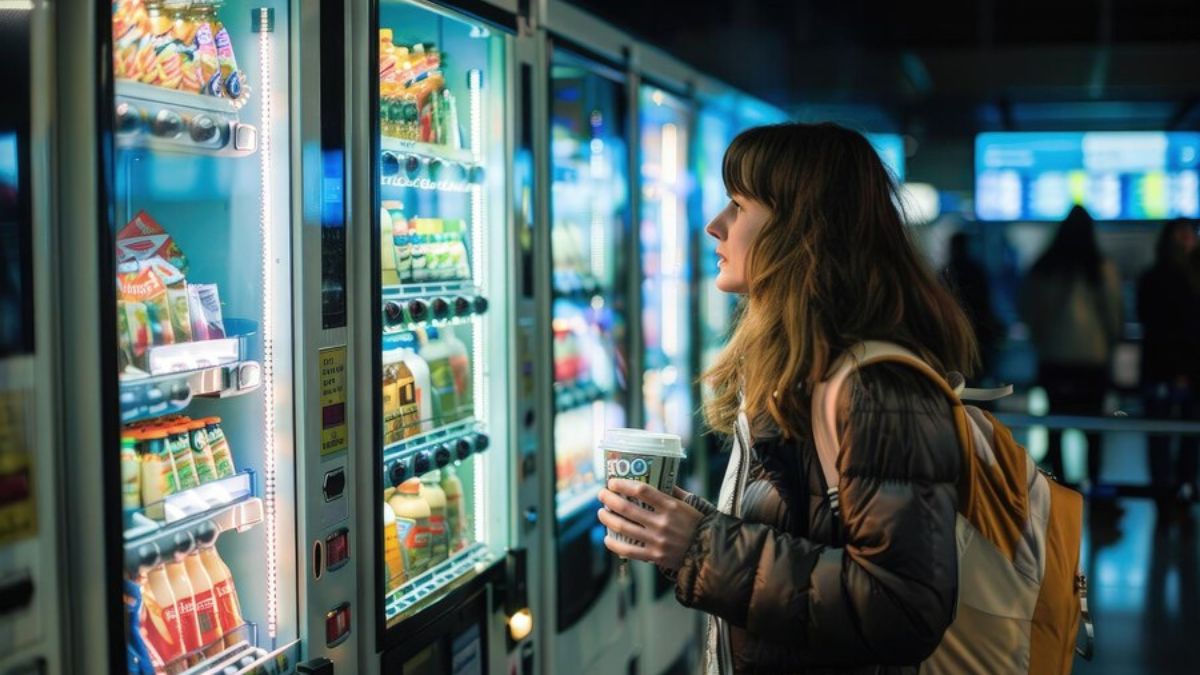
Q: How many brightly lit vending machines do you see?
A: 5